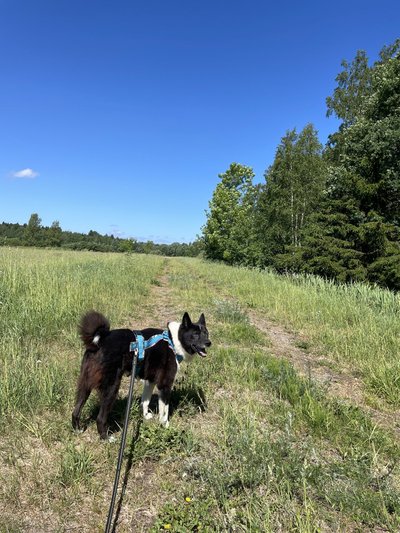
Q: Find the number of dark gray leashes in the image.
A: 1